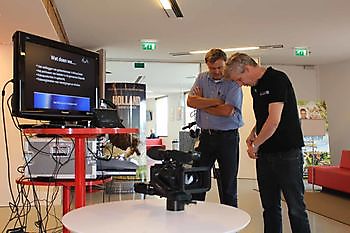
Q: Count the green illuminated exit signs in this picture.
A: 2